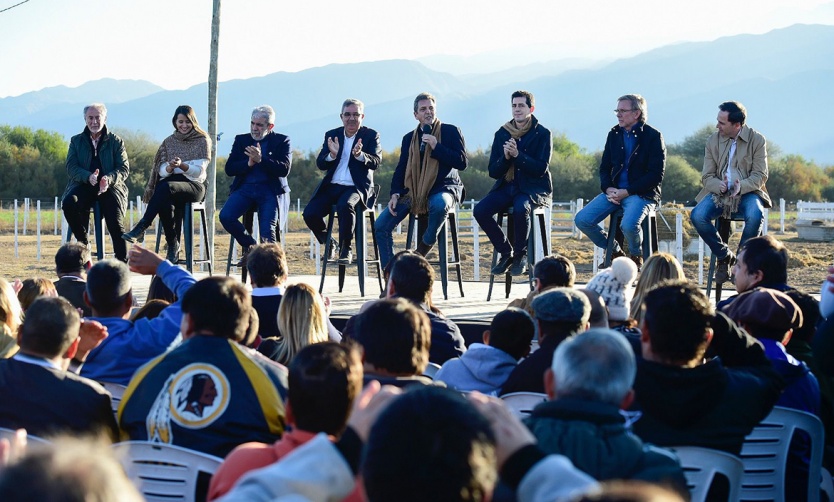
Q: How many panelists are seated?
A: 8